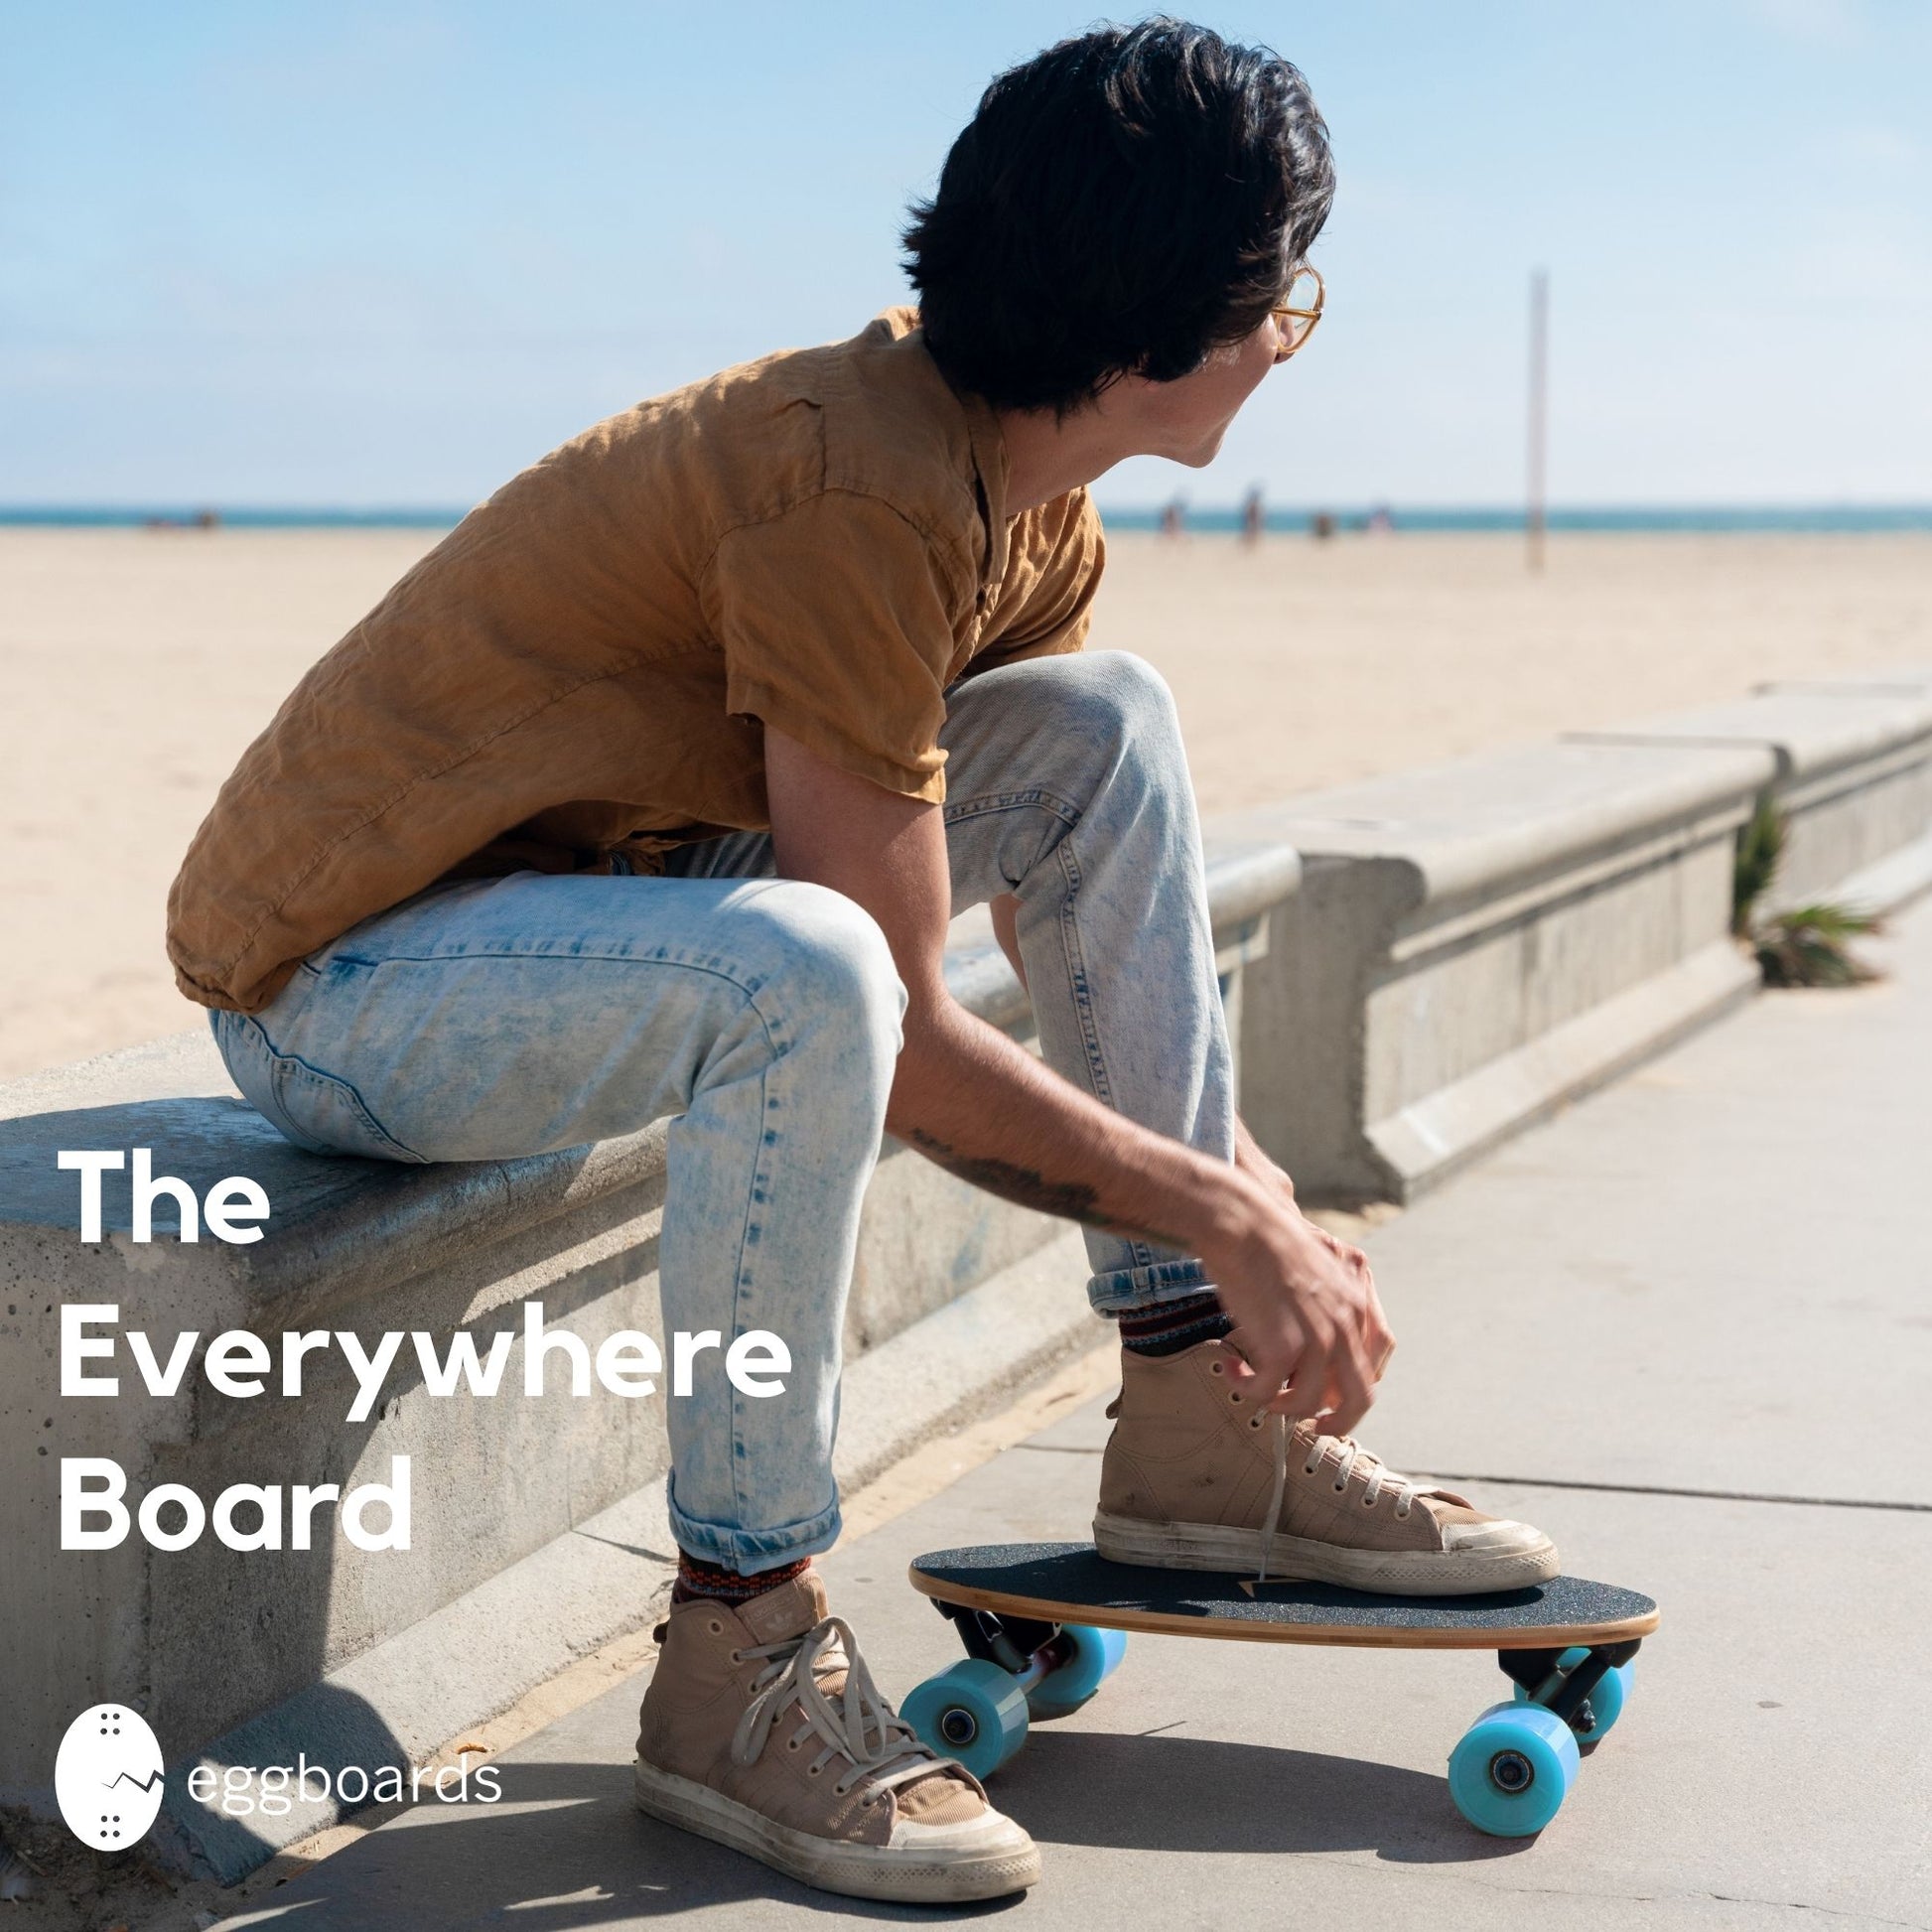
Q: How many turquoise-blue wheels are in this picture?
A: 4